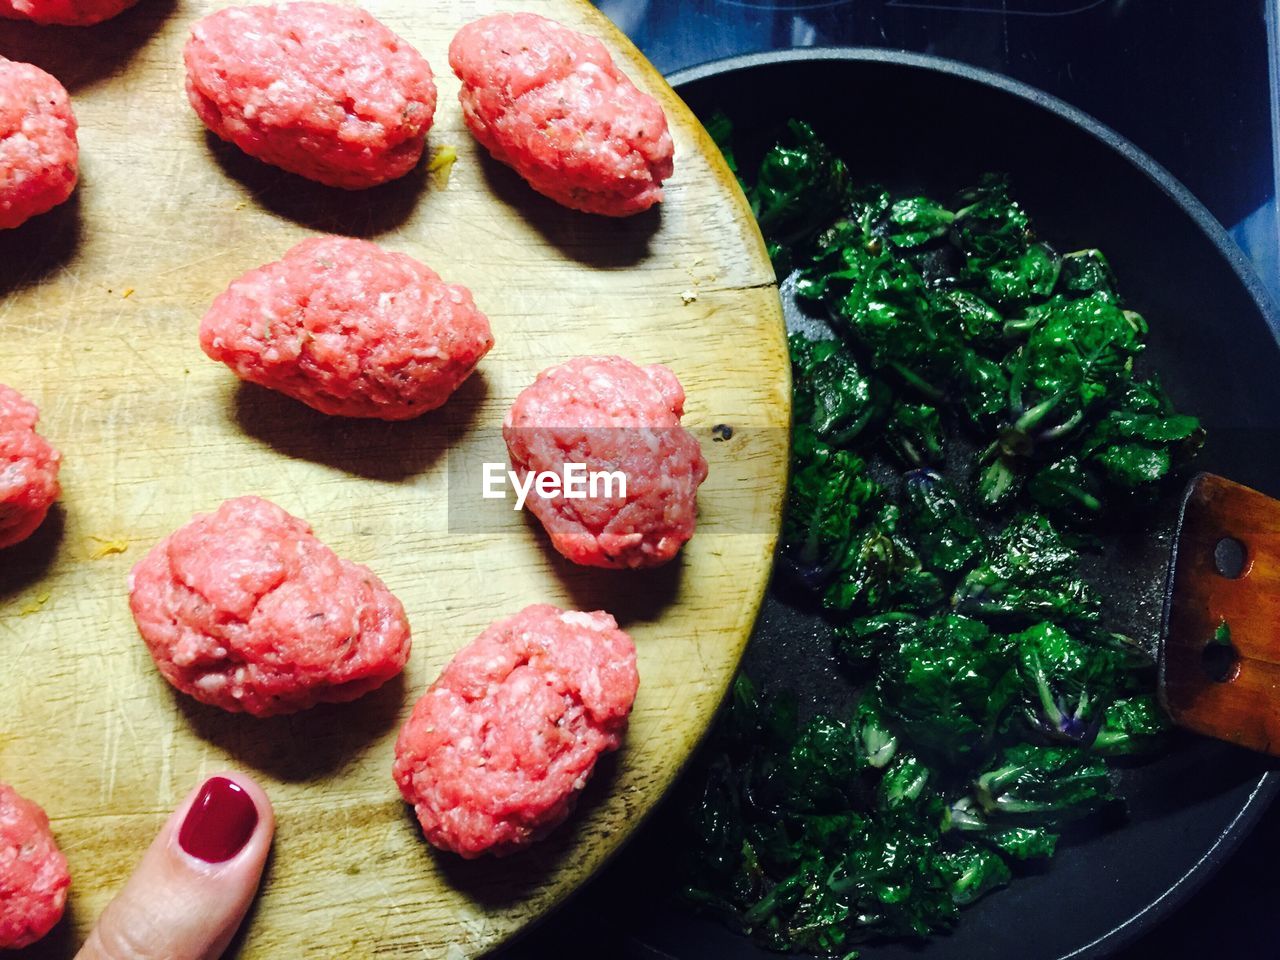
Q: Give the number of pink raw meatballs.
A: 10